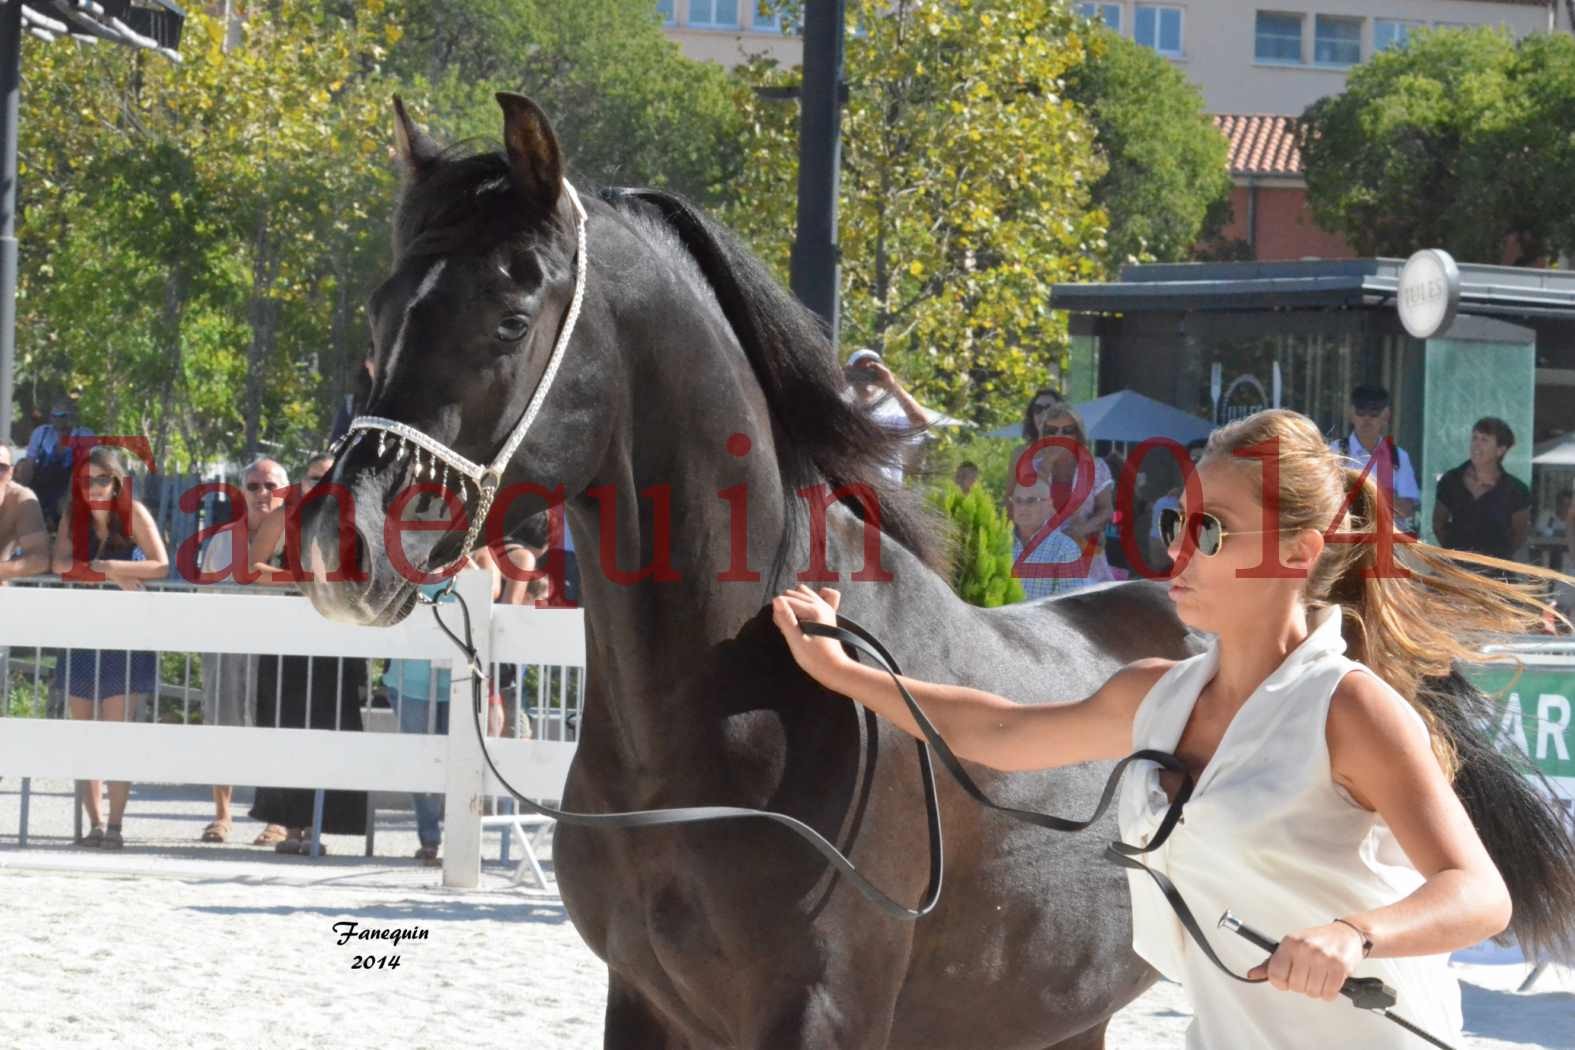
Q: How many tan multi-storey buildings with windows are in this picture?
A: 1